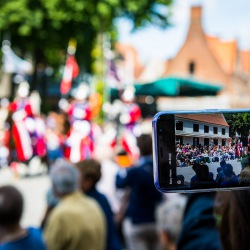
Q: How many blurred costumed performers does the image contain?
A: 3